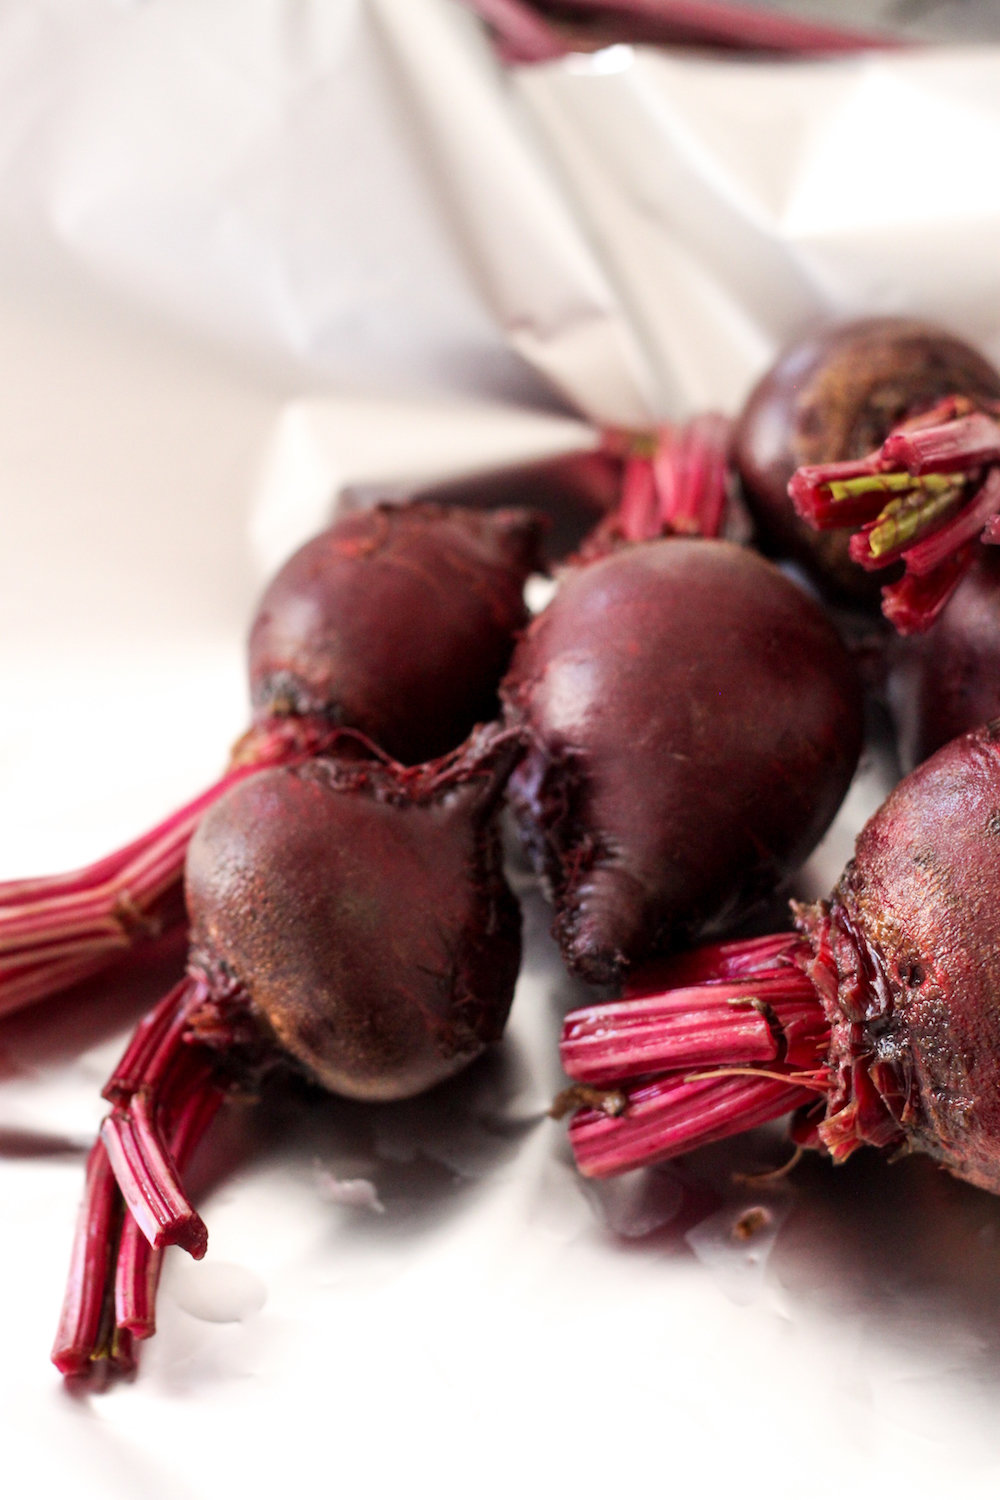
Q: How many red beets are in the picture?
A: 6